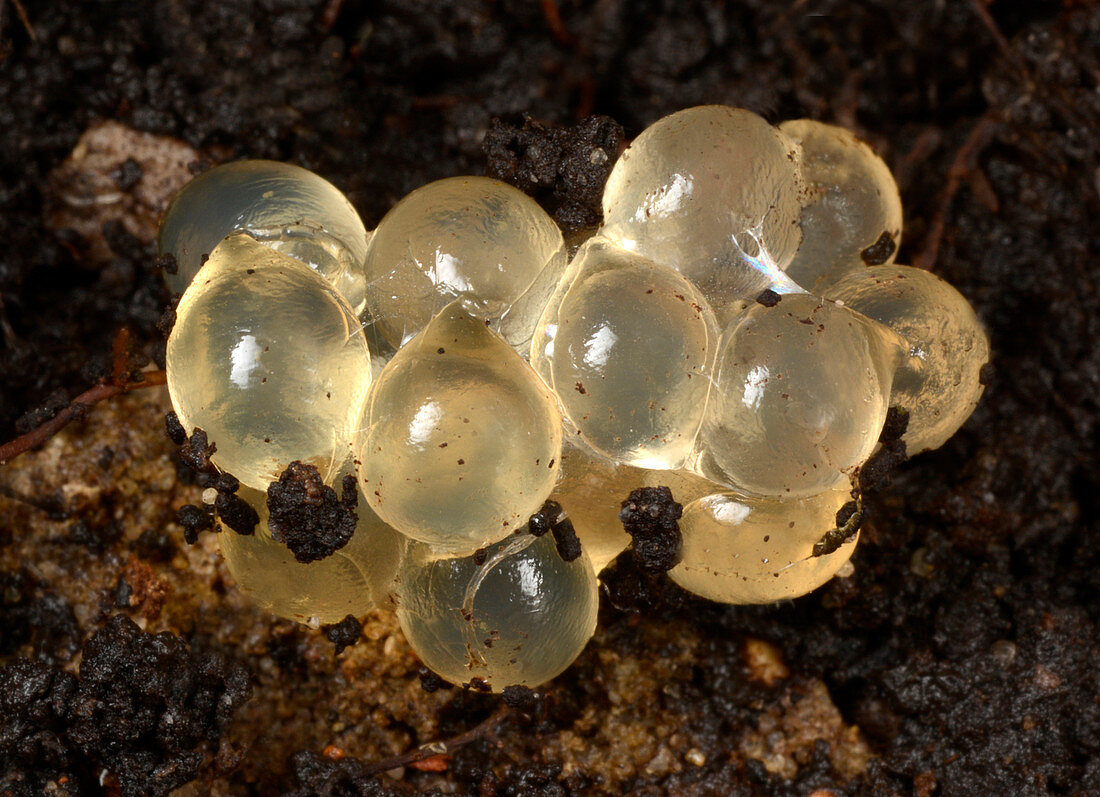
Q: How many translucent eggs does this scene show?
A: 13